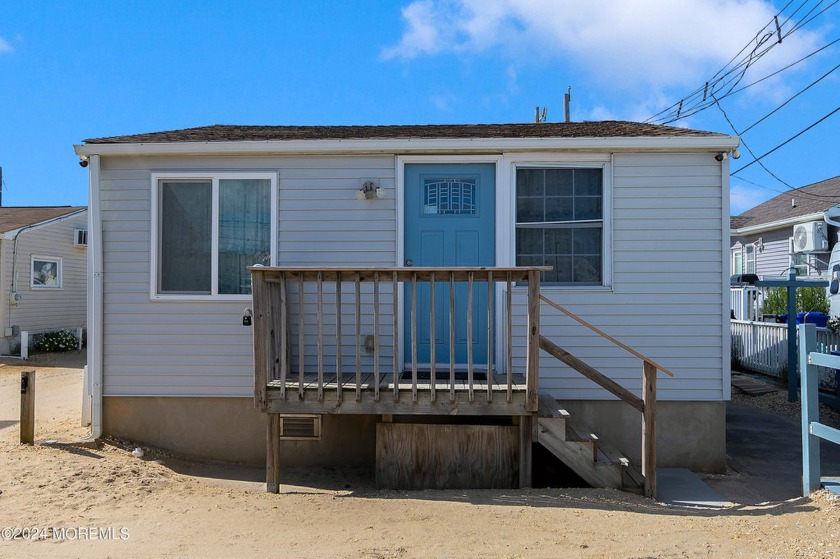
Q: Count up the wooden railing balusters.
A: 13